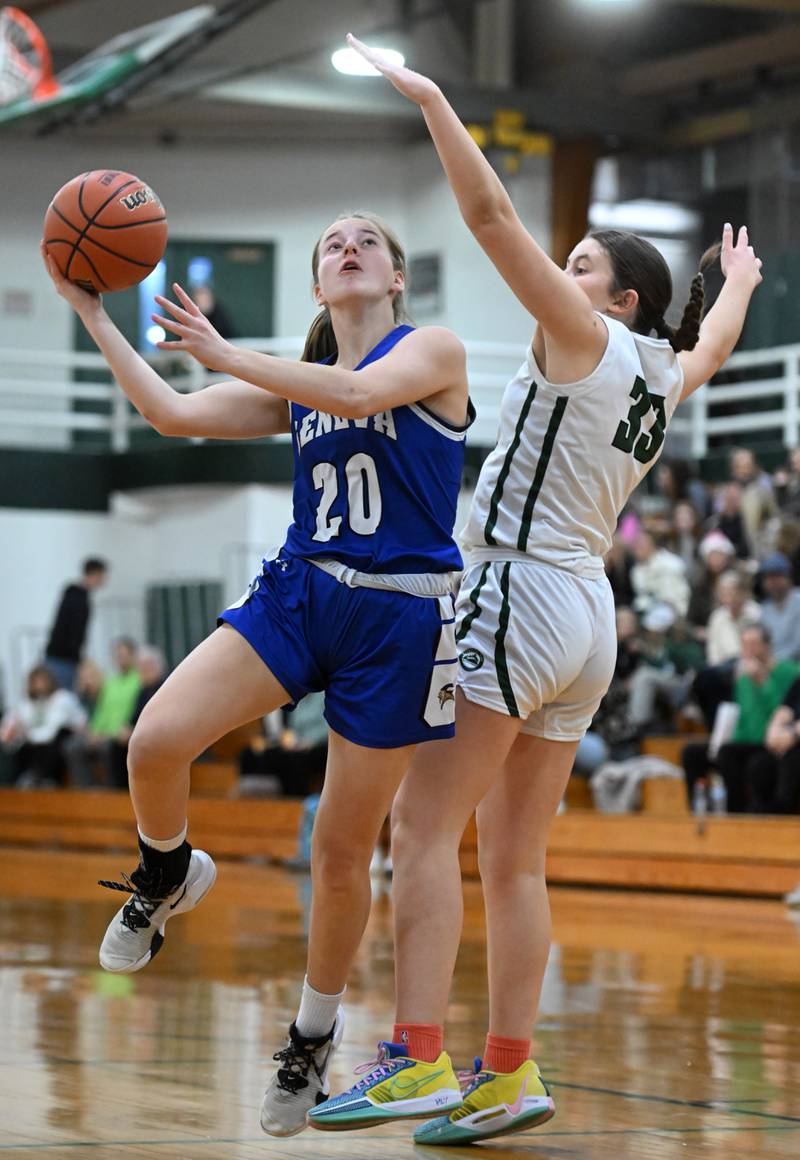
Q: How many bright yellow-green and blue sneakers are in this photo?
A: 2